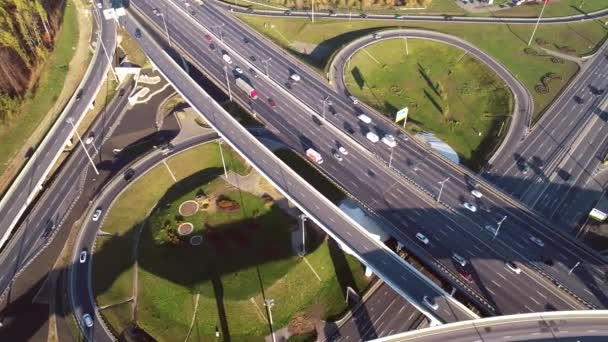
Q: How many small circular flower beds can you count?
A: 3